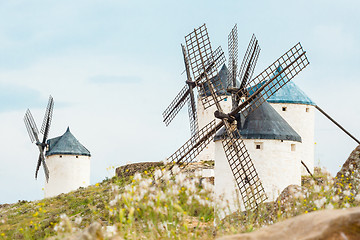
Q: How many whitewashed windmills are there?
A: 4